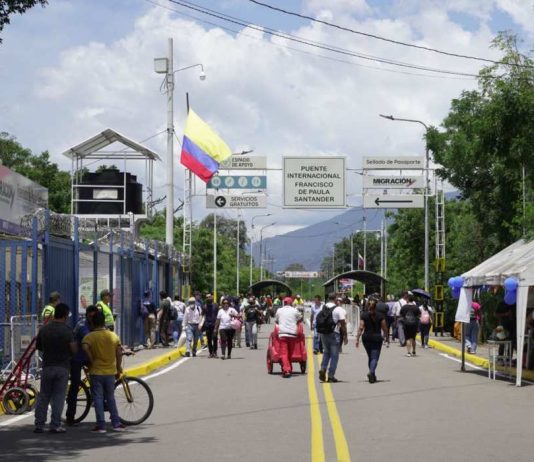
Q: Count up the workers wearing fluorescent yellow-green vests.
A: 2